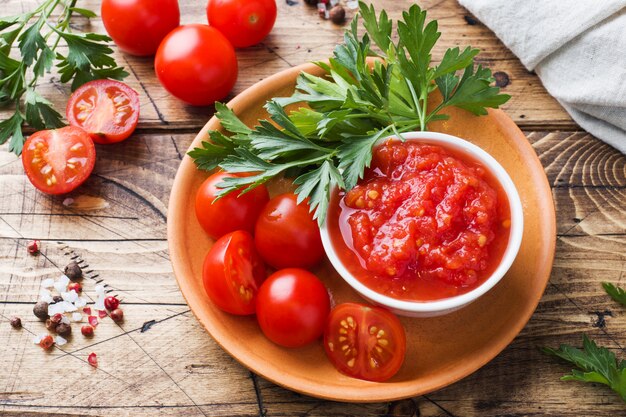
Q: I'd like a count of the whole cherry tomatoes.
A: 6